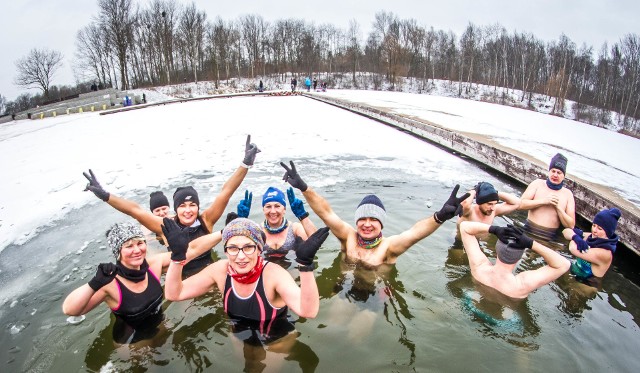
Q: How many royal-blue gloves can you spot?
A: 2